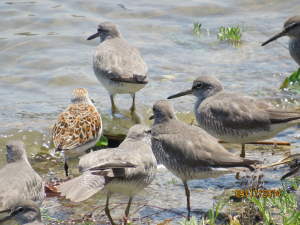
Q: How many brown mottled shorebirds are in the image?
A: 1